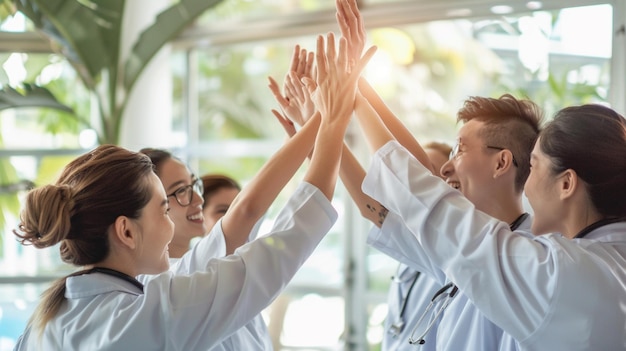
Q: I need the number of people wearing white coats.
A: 6